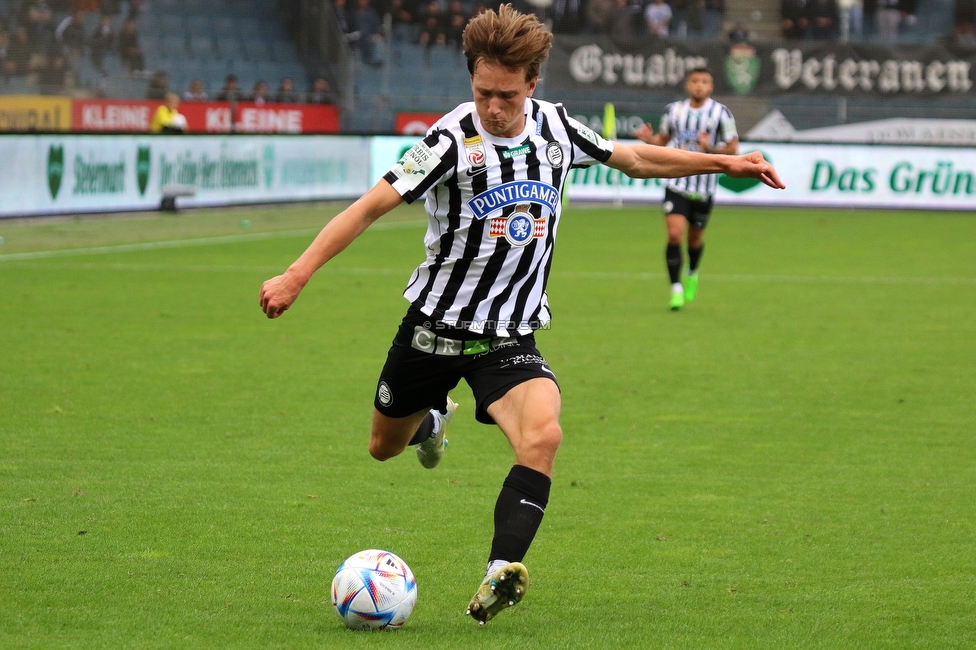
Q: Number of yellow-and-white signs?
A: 0